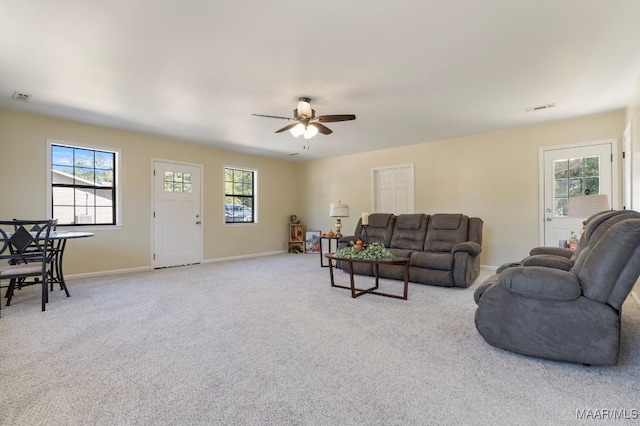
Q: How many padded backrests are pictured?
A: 5